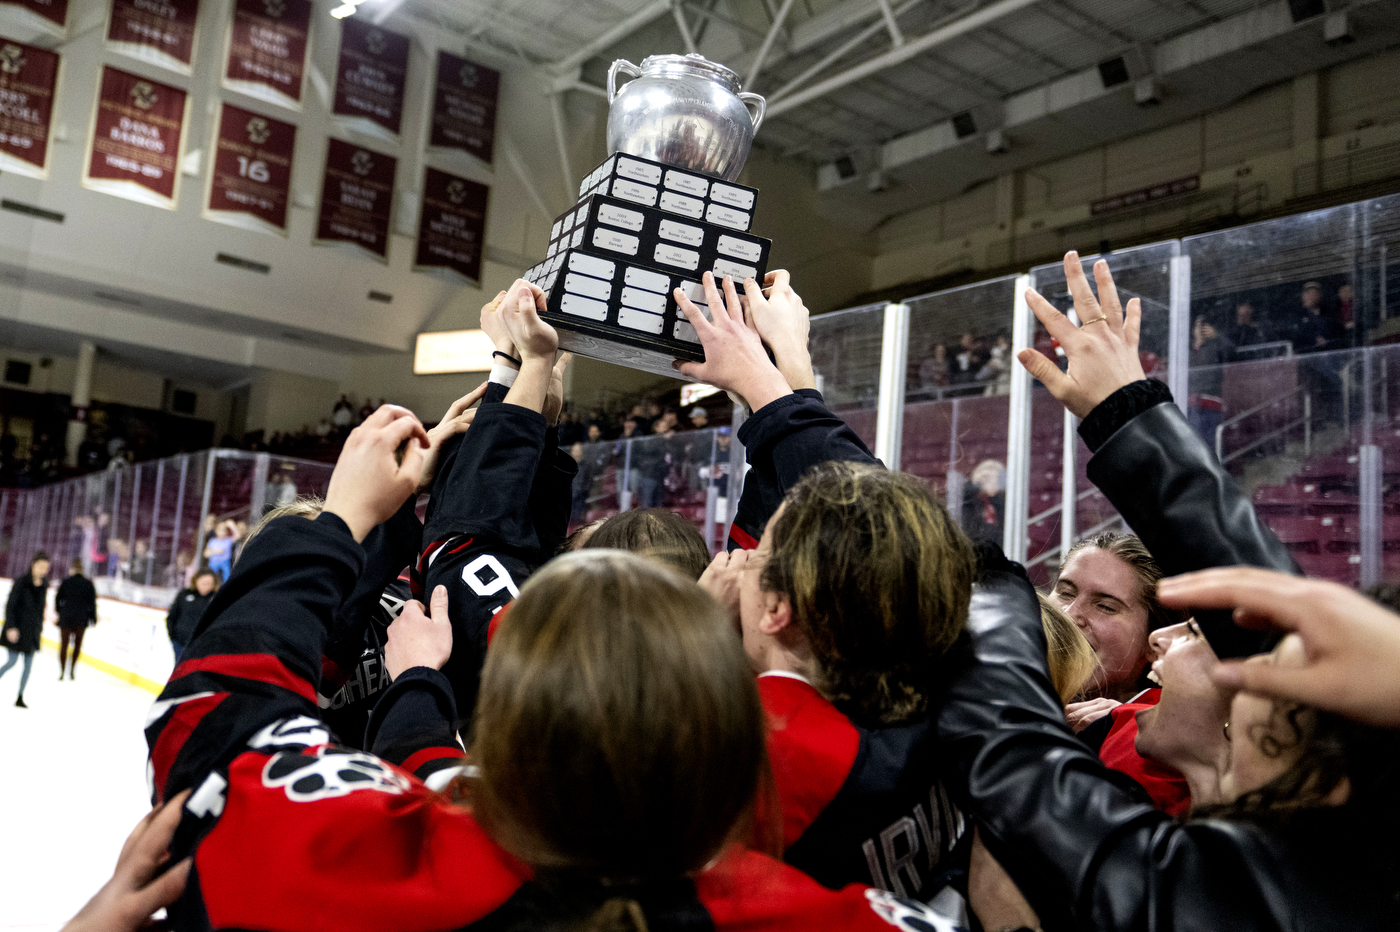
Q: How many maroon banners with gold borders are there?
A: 10